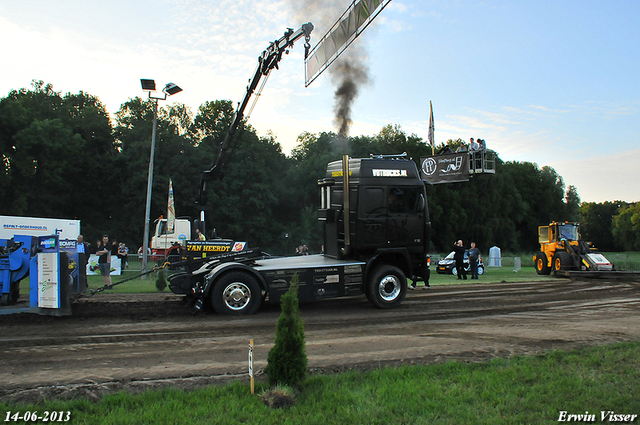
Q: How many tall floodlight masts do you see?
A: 1